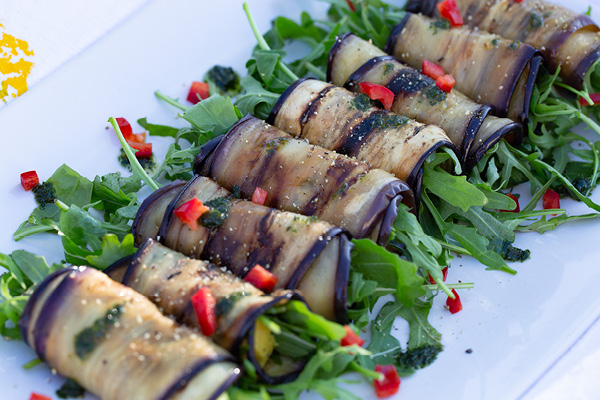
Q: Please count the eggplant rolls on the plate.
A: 8